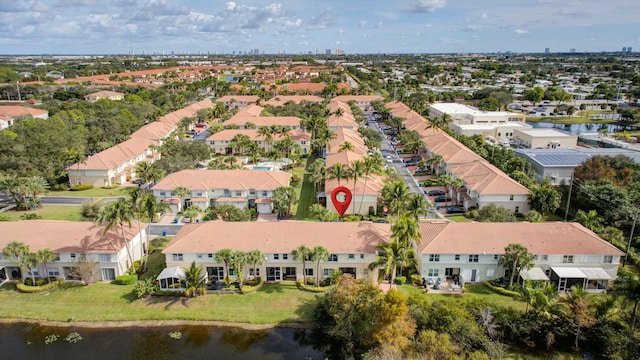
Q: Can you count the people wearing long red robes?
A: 0